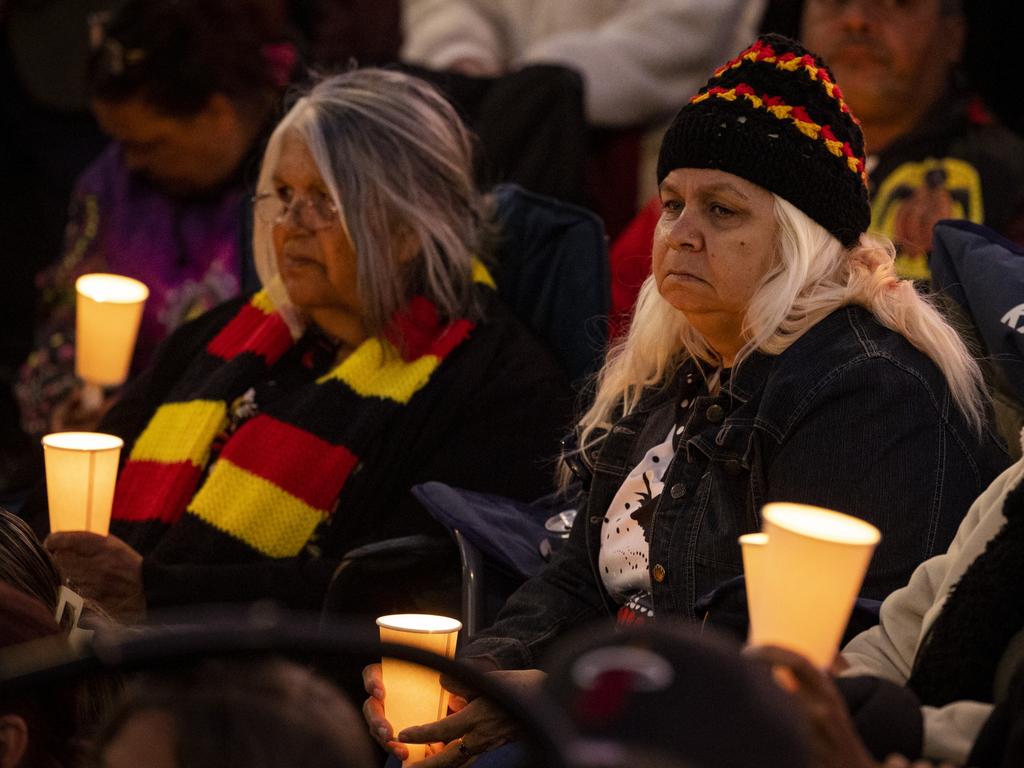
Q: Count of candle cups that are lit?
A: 5